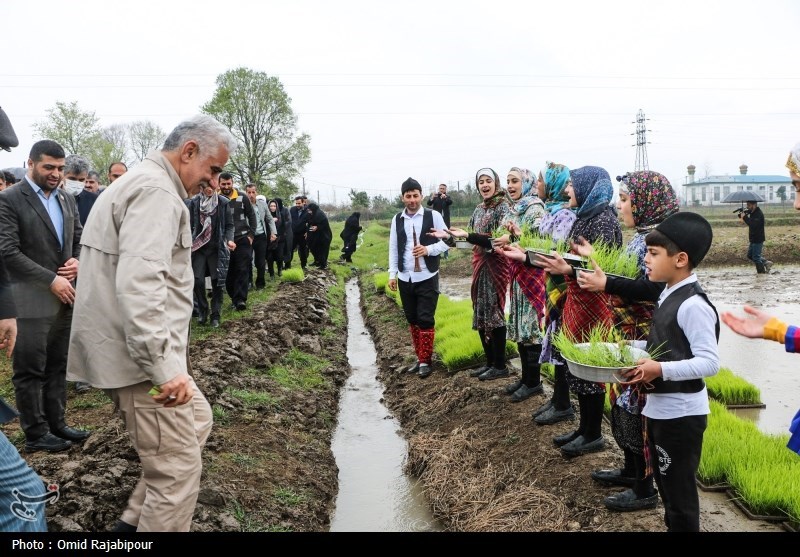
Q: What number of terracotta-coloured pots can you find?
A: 0